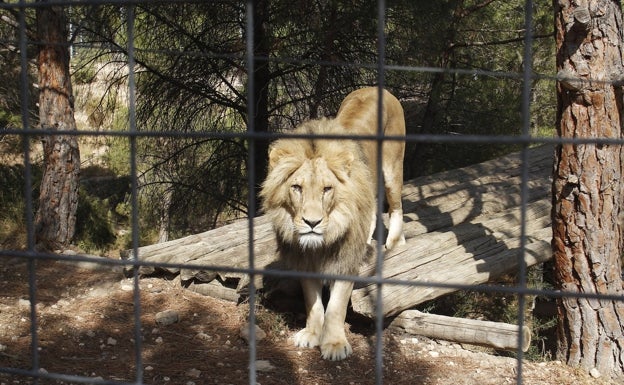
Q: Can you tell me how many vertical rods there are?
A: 5